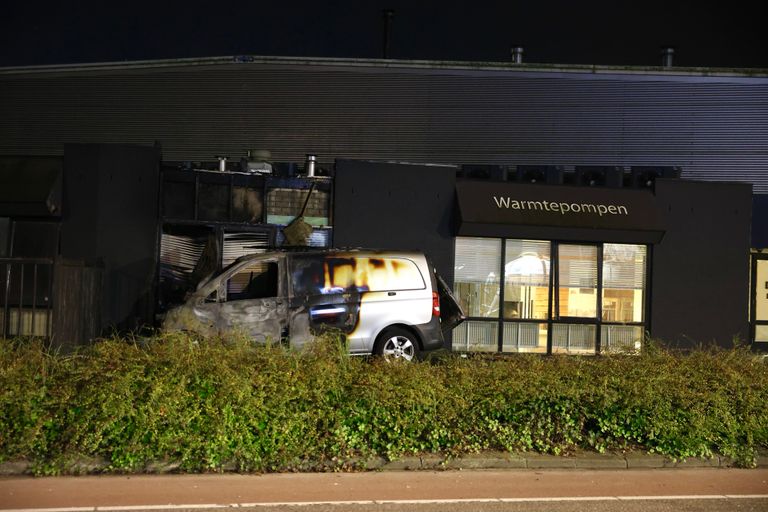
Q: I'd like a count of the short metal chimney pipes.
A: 4